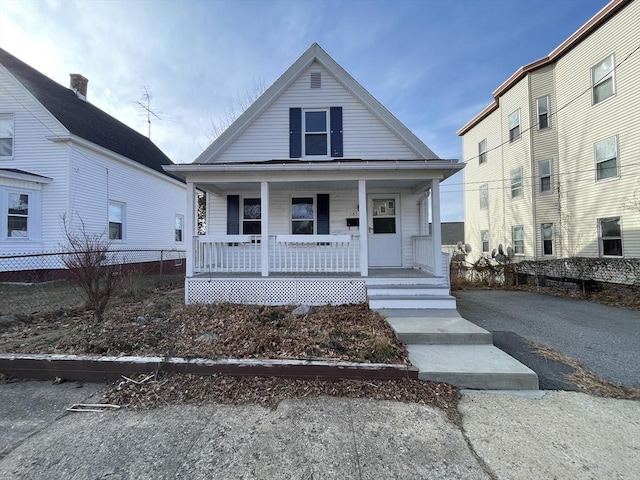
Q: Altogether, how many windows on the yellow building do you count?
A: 12